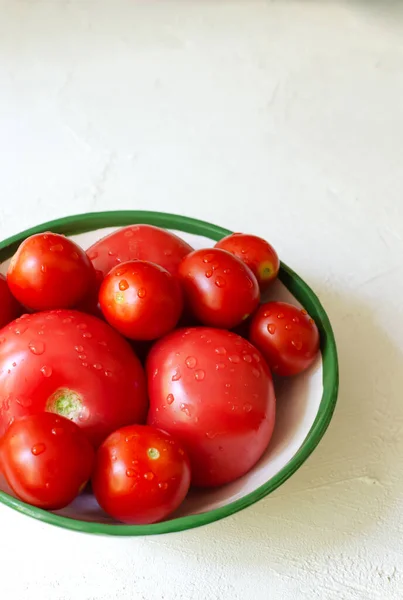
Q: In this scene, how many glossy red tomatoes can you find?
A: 11